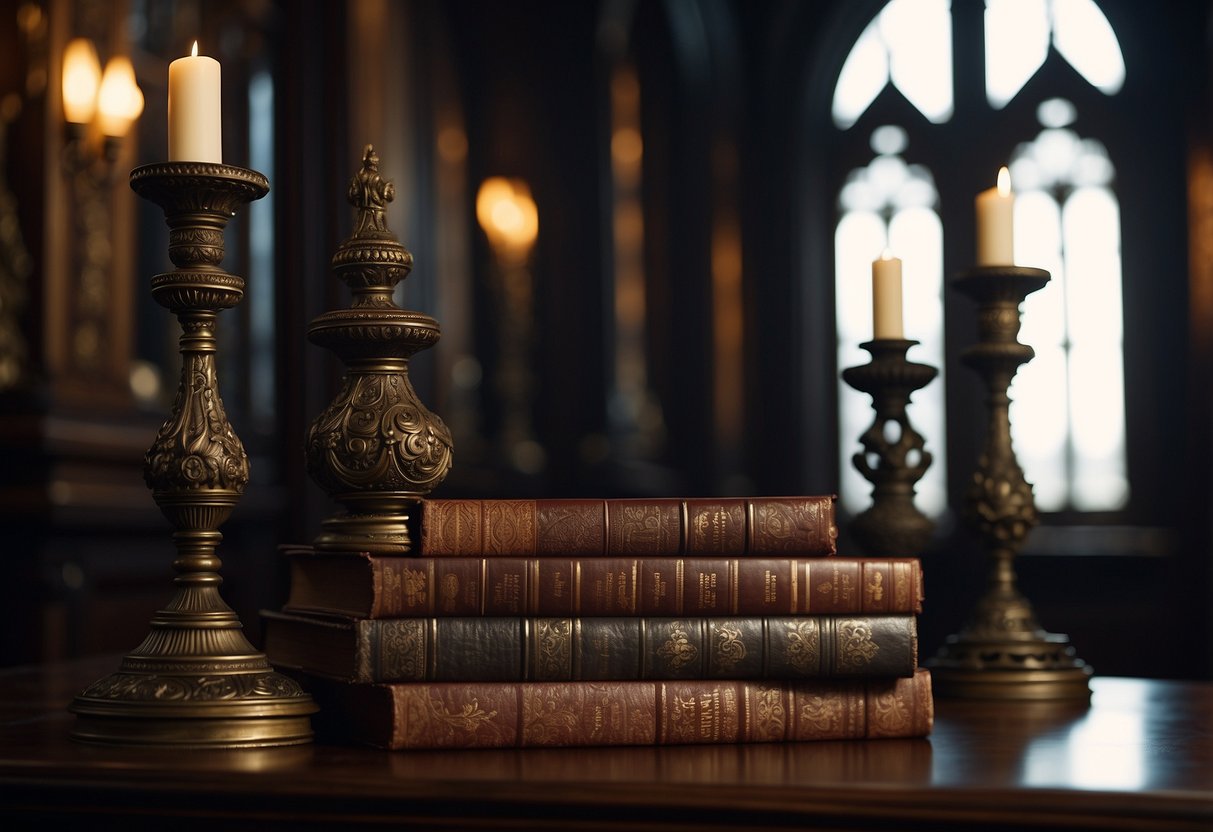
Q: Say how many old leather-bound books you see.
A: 4